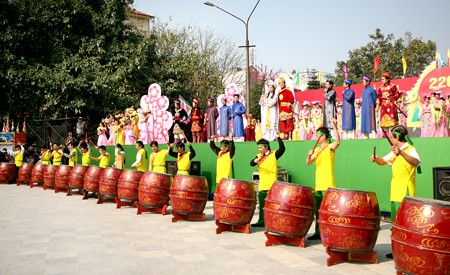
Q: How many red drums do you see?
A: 15